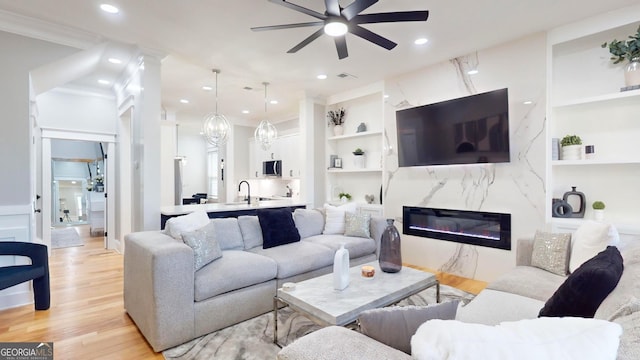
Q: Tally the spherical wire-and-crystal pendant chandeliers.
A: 2